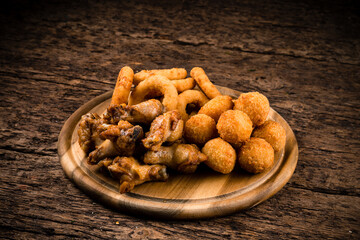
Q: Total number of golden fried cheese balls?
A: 7